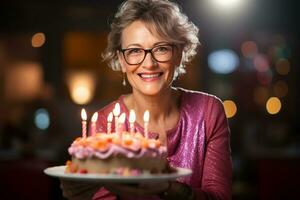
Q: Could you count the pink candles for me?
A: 7